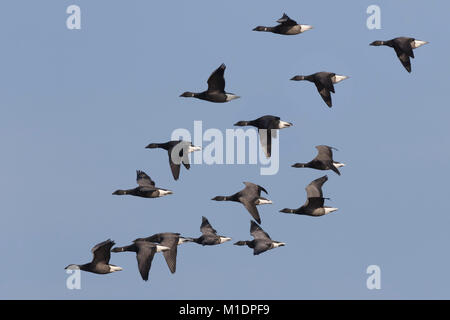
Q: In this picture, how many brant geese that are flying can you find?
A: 15